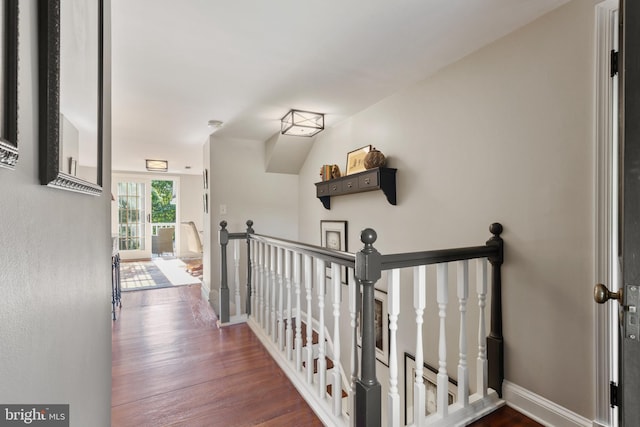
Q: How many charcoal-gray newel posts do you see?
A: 4